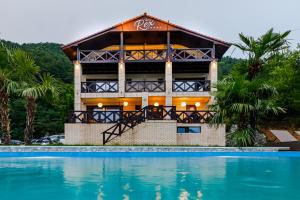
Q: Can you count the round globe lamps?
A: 5